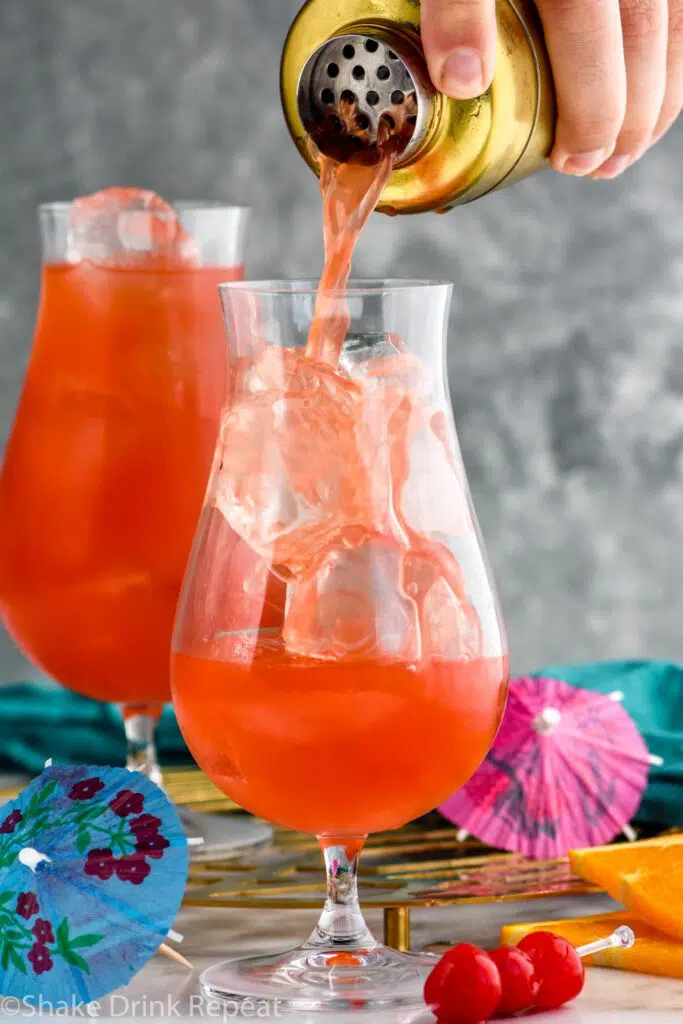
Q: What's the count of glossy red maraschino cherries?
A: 3